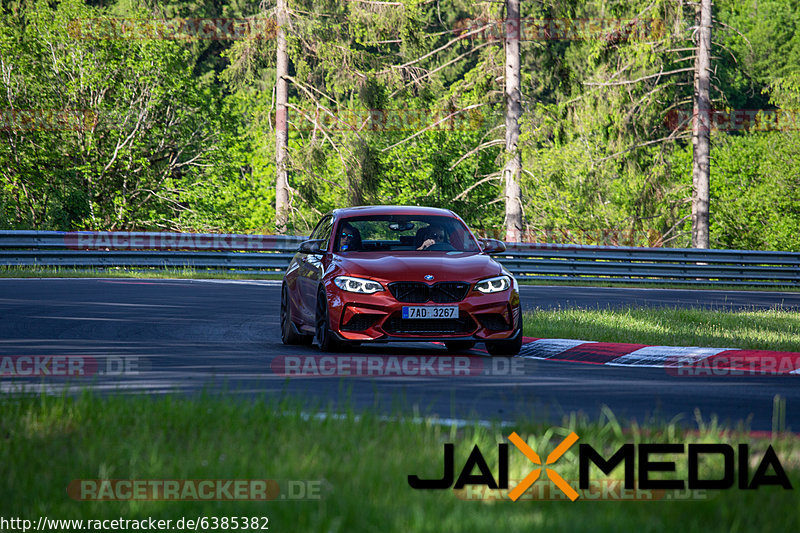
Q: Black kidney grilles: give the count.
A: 2